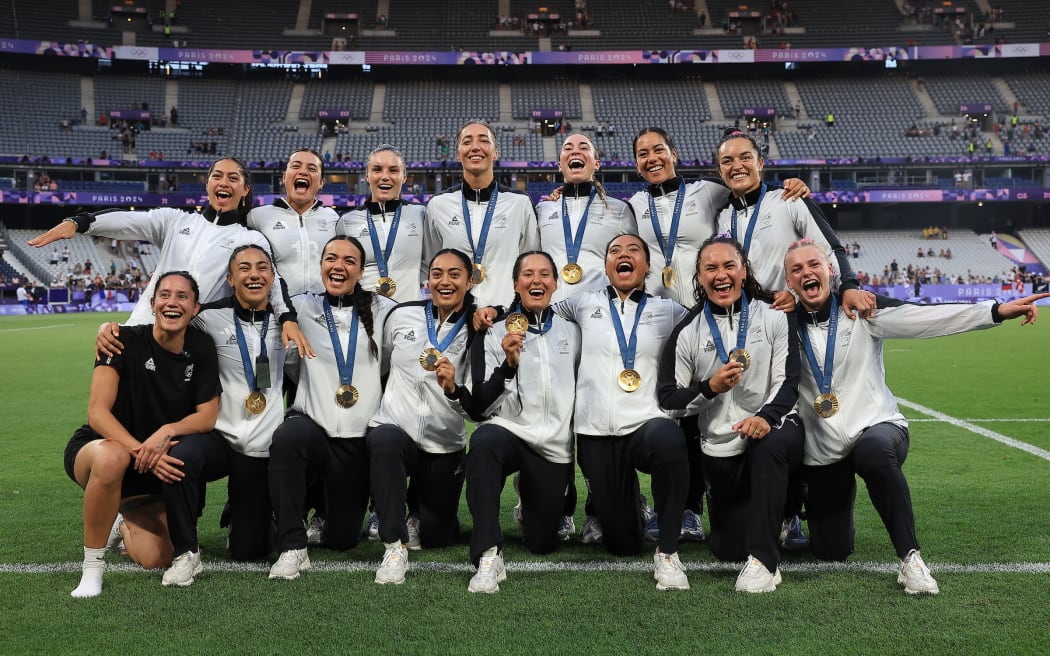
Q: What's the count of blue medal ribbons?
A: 12